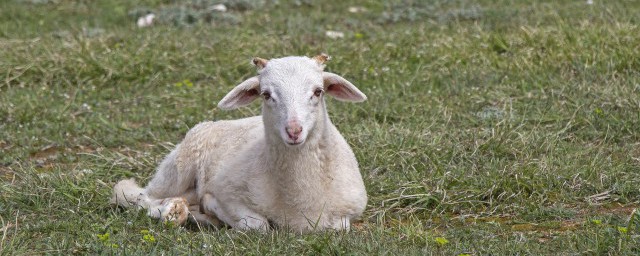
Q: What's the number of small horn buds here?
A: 2